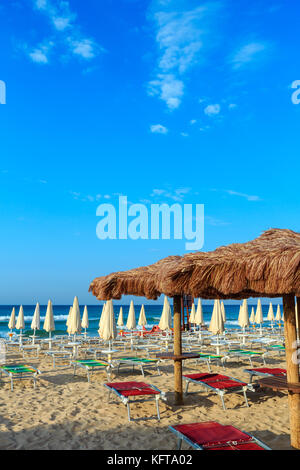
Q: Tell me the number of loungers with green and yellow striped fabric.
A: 6